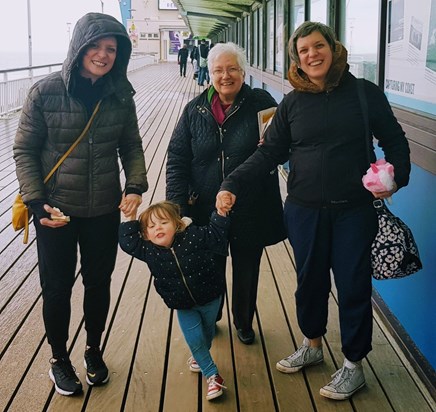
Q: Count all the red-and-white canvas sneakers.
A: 2